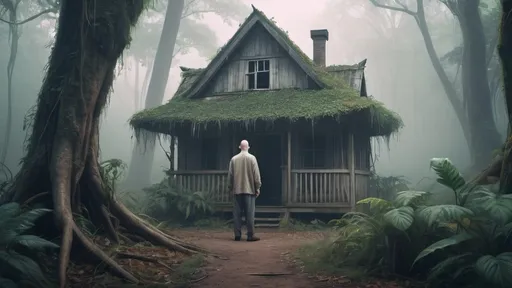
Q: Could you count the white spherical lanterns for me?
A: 0